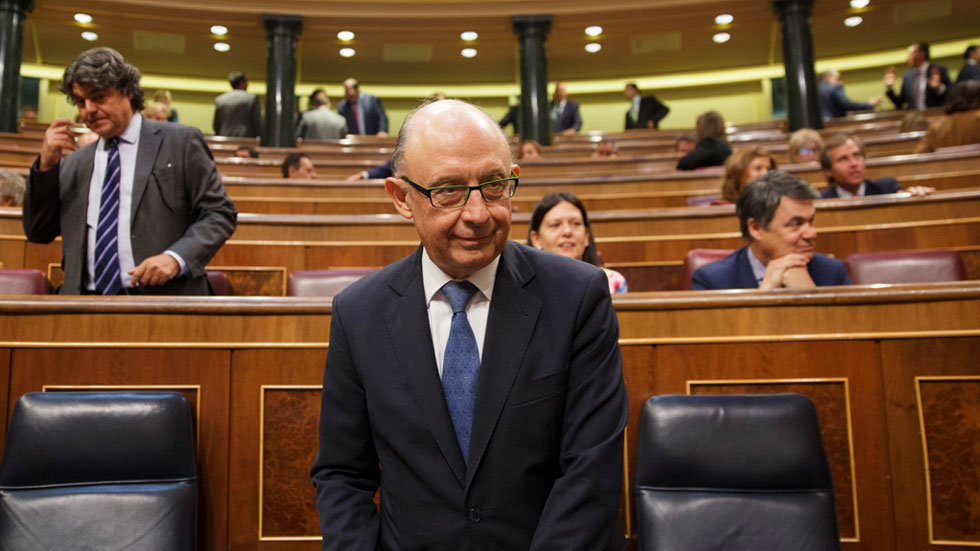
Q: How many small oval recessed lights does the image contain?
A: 14